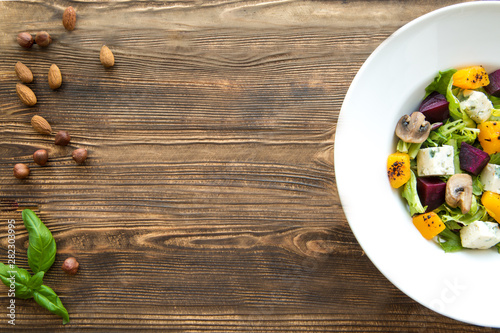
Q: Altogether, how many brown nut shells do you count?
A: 13